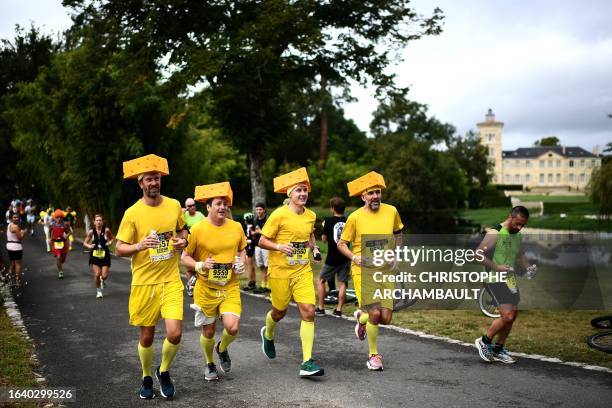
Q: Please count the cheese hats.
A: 4